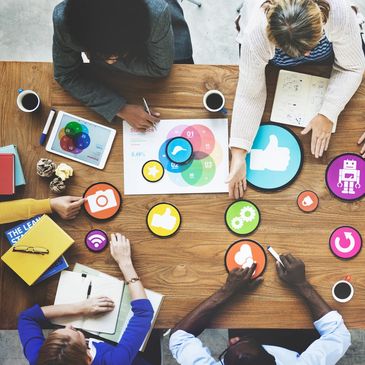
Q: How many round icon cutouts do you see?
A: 11